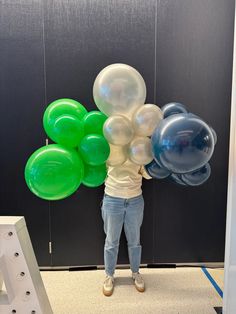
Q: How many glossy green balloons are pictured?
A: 6